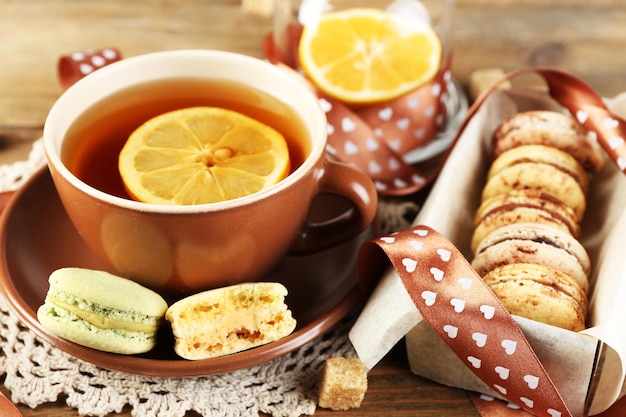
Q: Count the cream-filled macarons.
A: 7